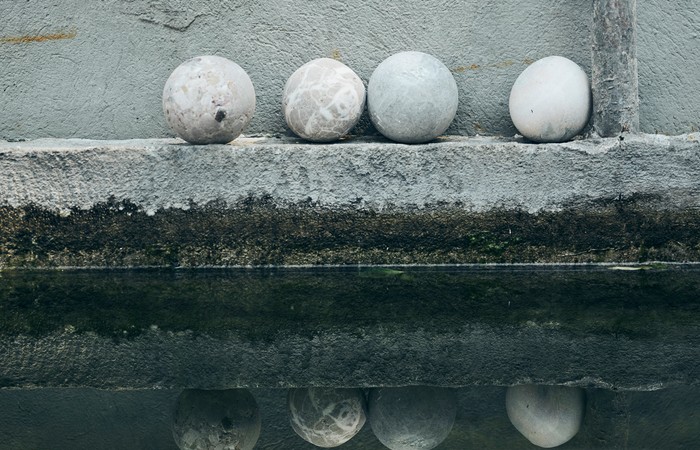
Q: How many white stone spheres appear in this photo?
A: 4